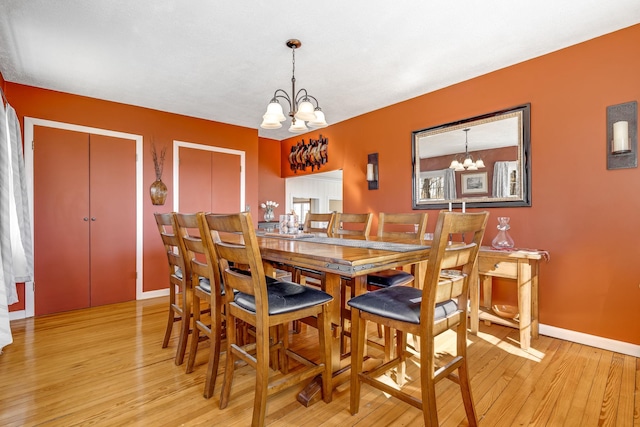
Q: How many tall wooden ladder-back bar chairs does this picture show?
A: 7